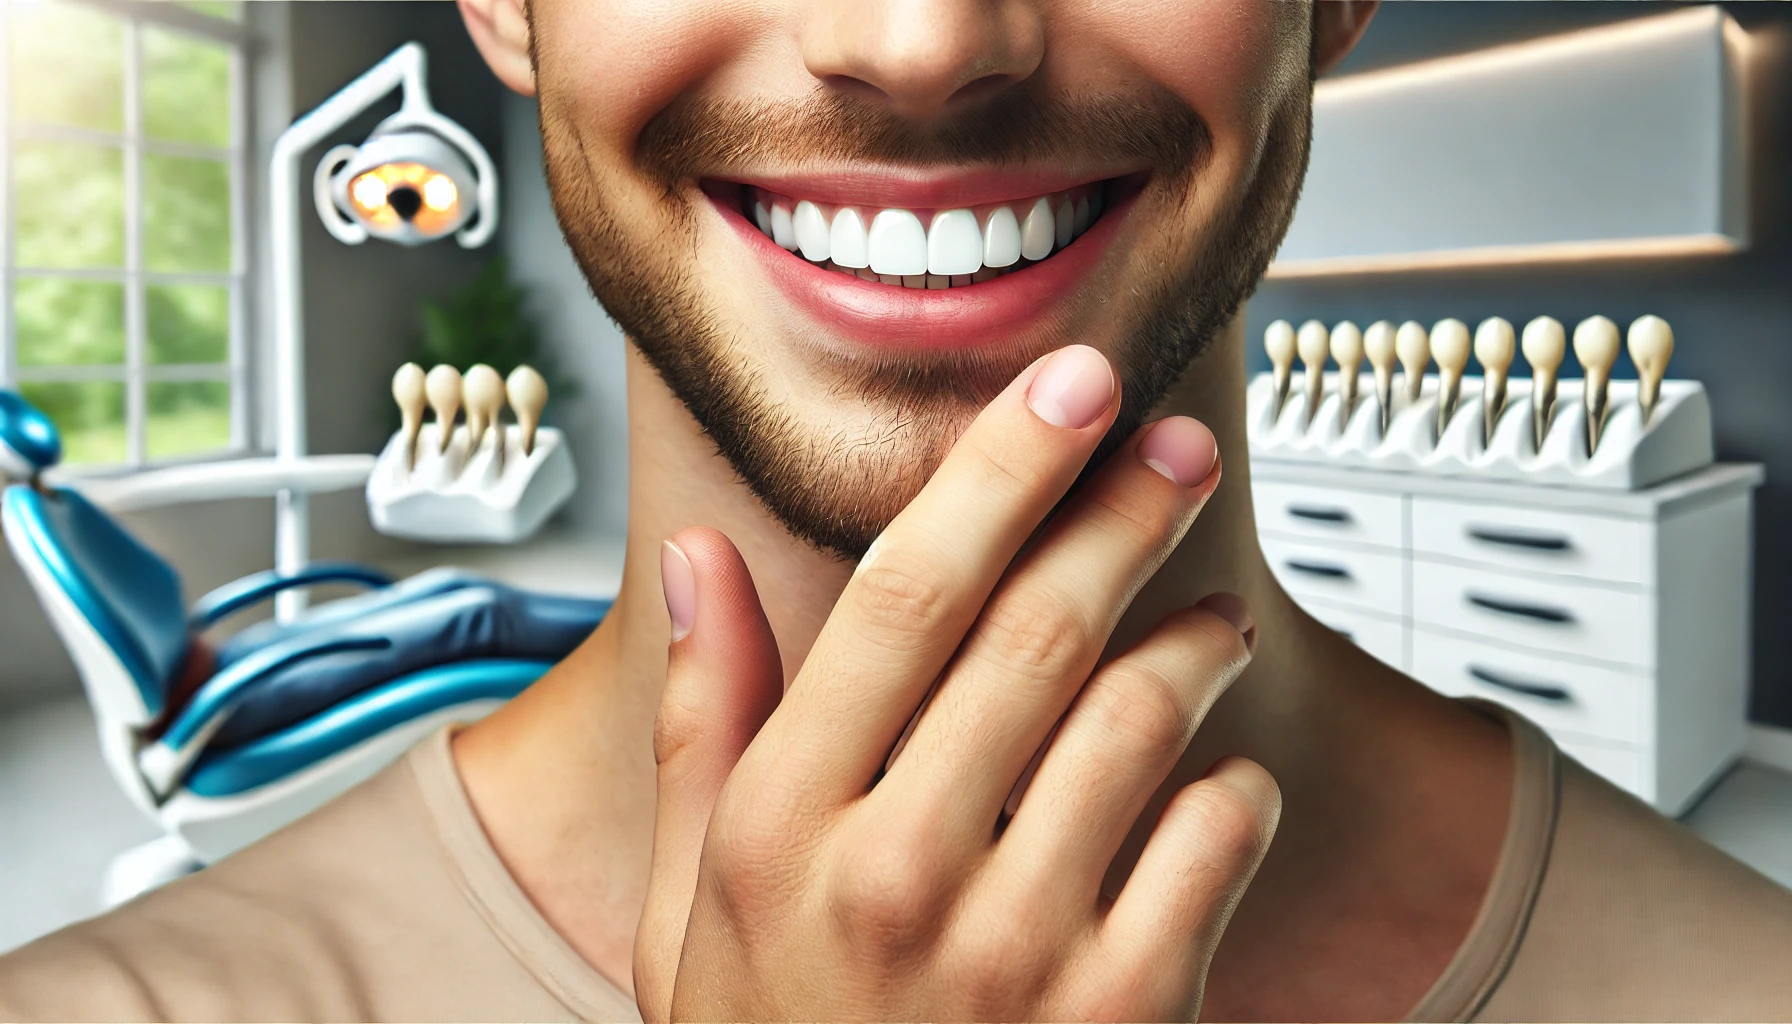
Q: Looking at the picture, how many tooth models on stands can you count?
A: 14